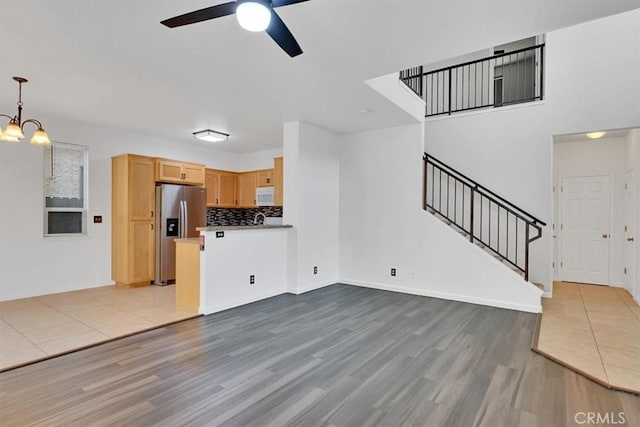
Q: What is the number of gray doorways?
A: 1